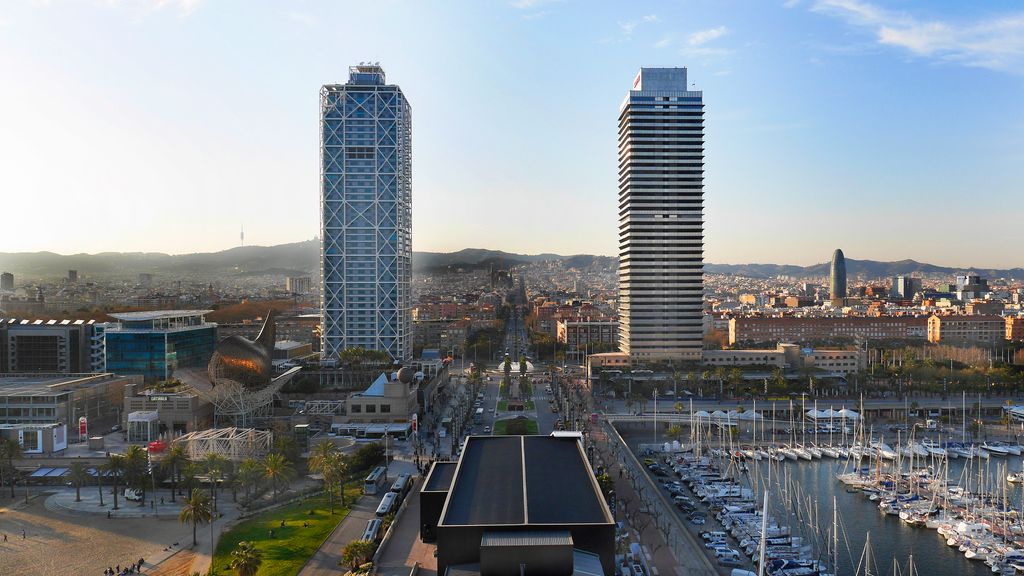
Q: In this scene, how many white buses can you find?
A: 4